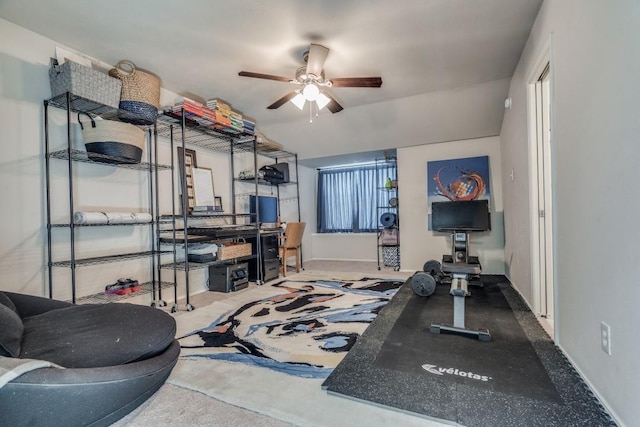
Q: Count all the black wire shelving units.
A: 4